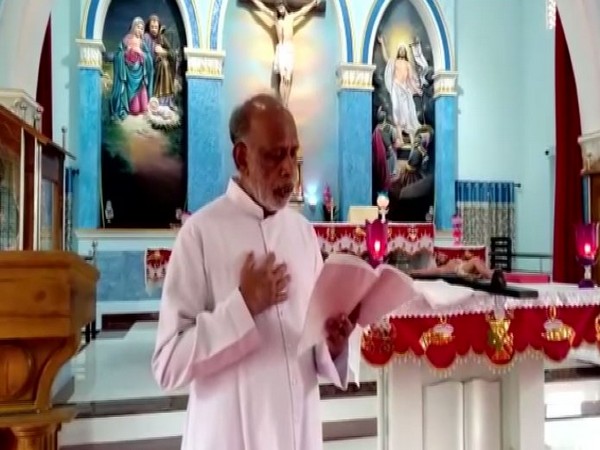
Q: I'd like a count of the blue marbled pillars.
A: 4